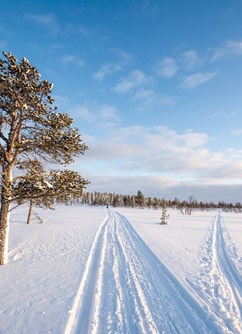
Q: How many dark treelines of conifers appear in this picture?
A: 1